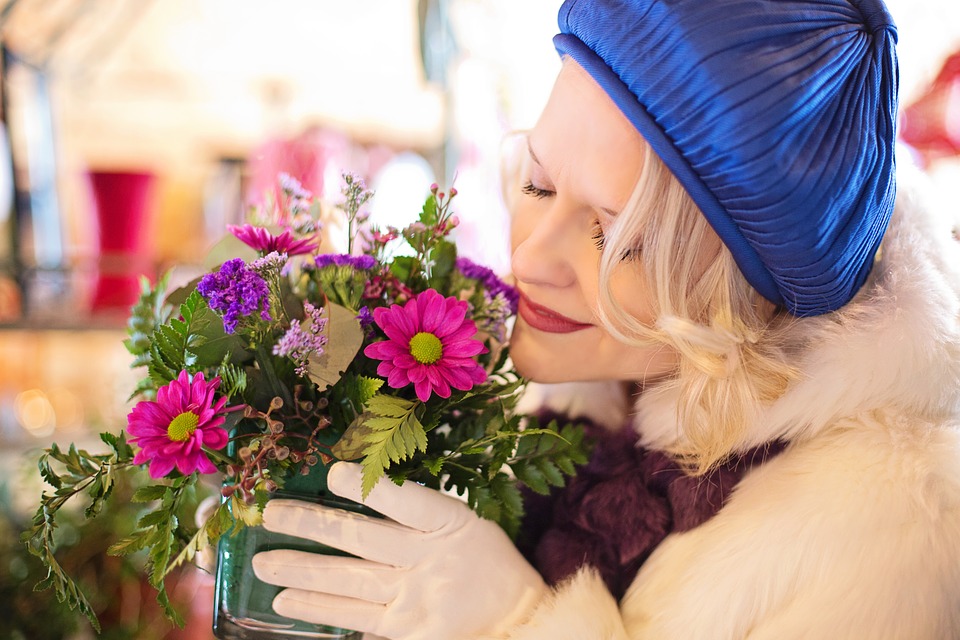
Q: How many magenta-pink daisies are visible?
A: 3